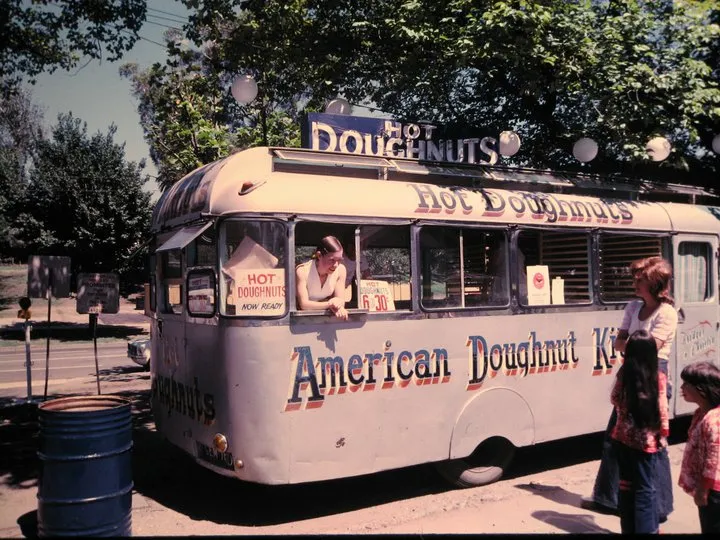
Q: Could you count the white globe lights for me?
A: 6